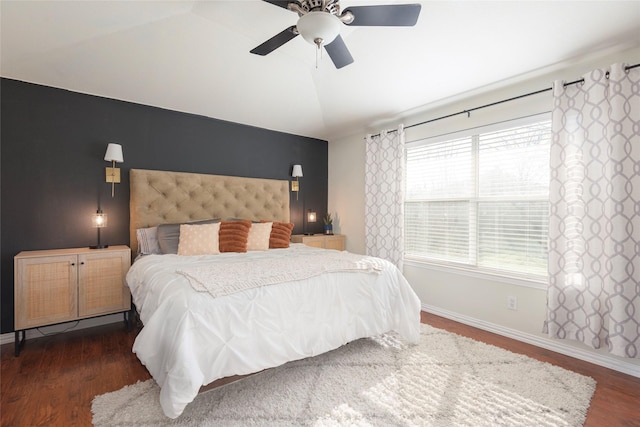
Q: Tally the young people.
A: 0